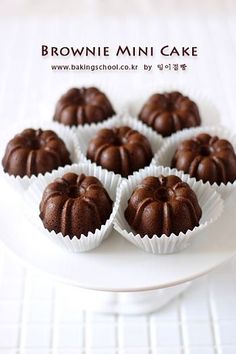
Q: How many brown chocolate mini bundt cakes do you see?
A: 7